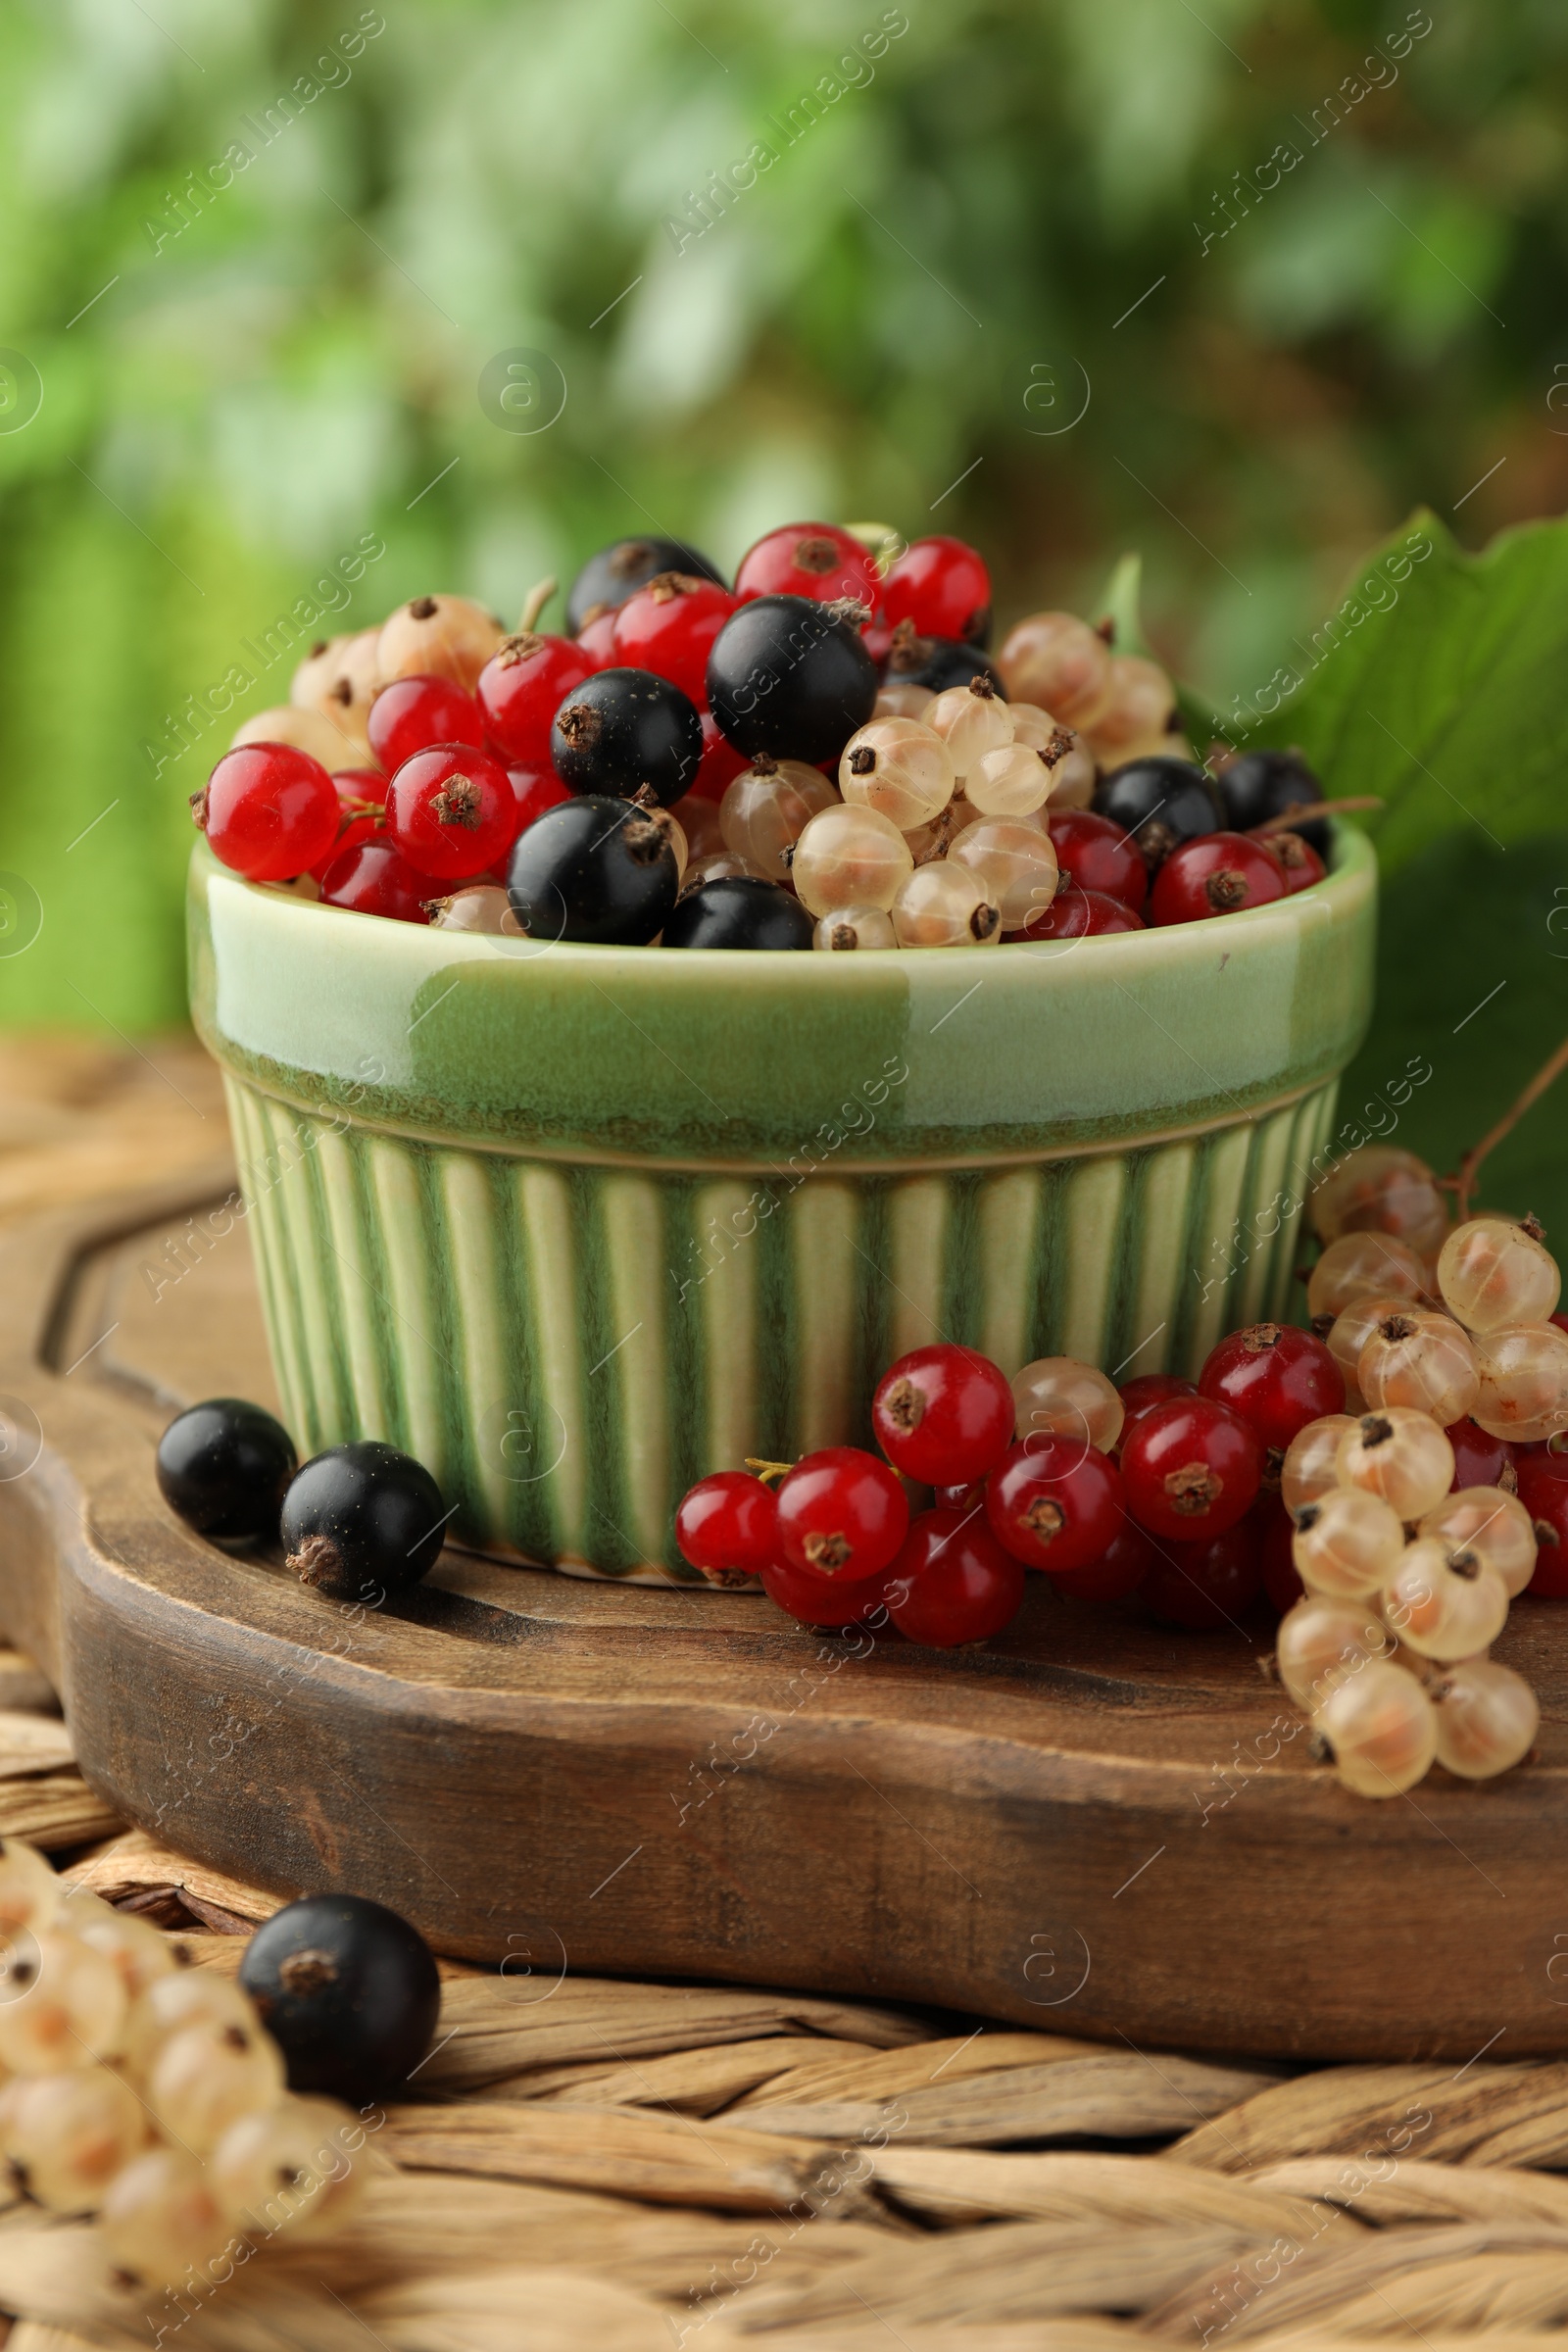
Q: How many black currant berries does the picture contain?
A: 11